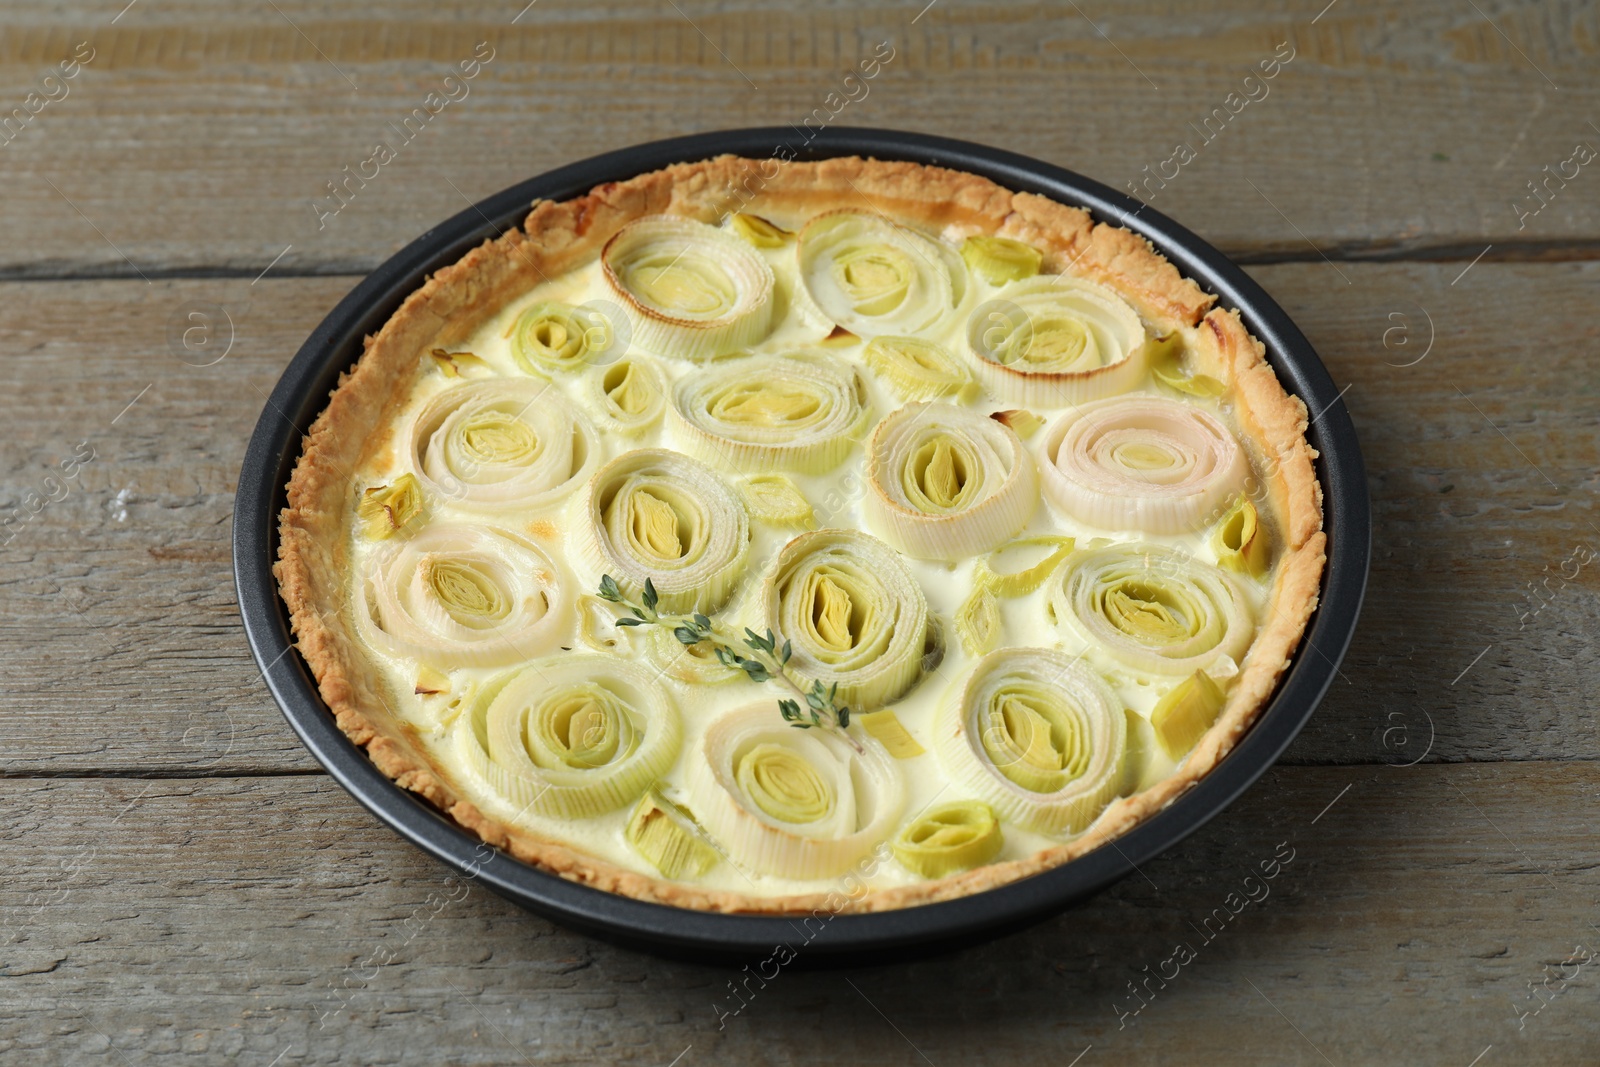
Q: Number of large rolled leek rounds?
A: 14